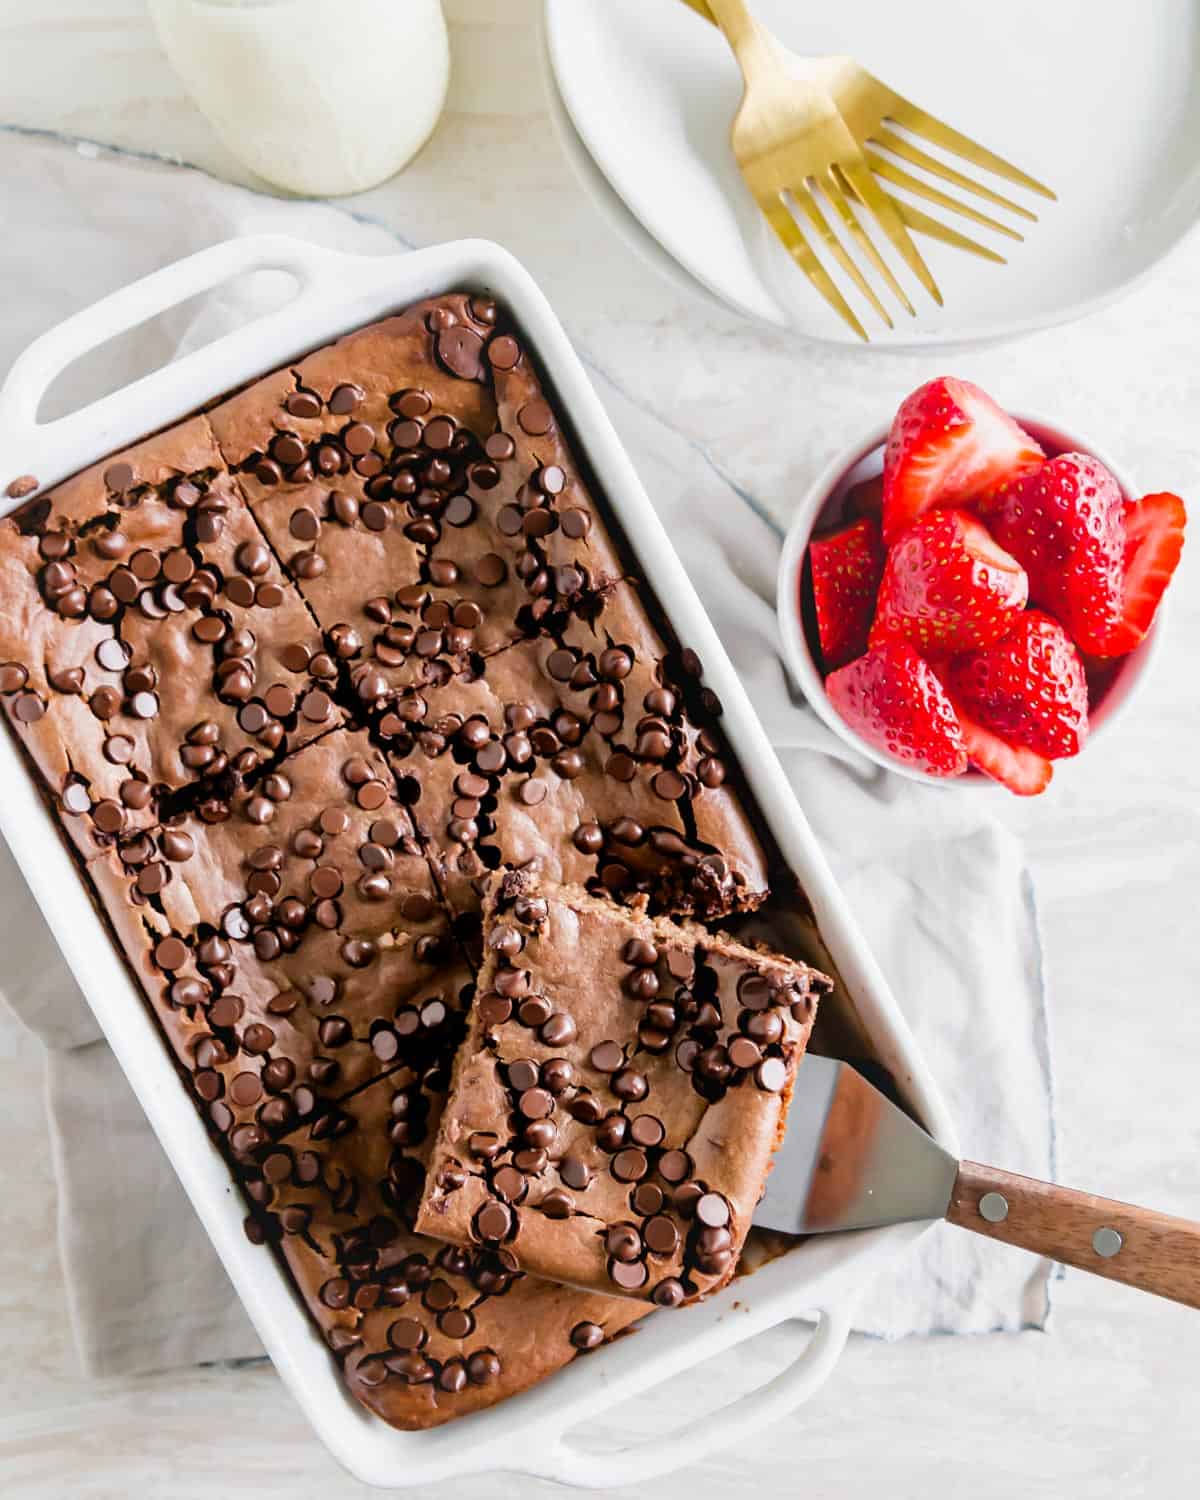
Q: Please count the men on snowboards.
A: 0